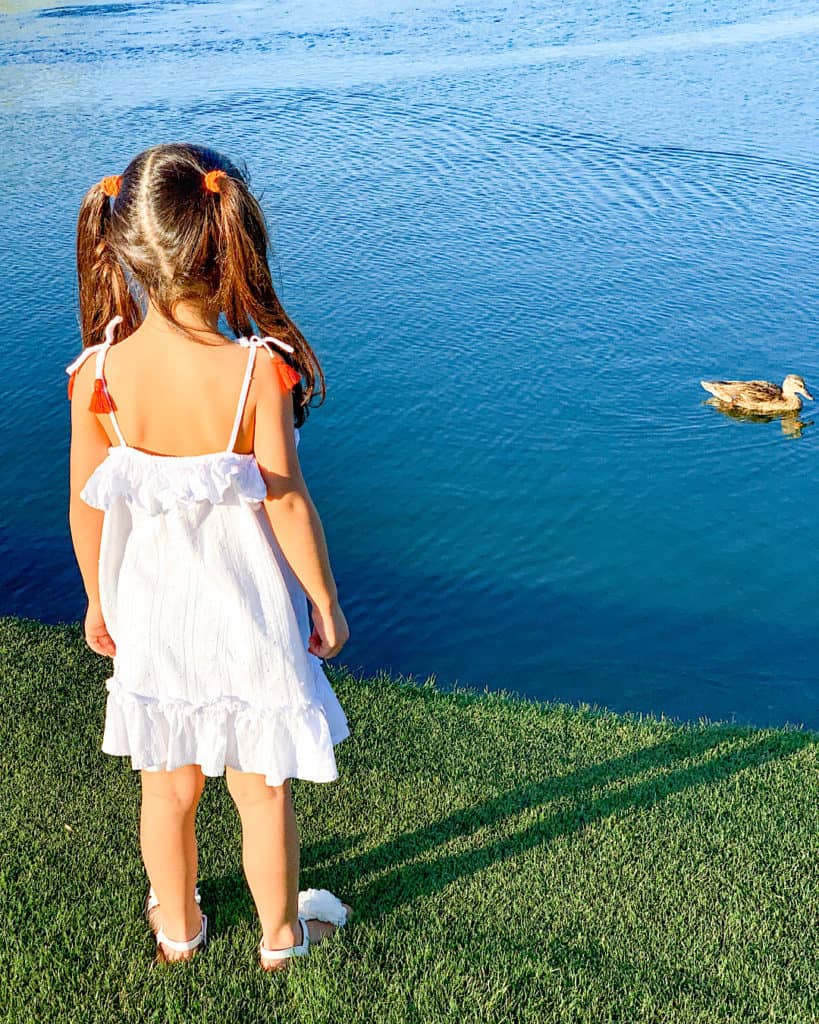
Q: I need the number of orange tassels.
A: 3